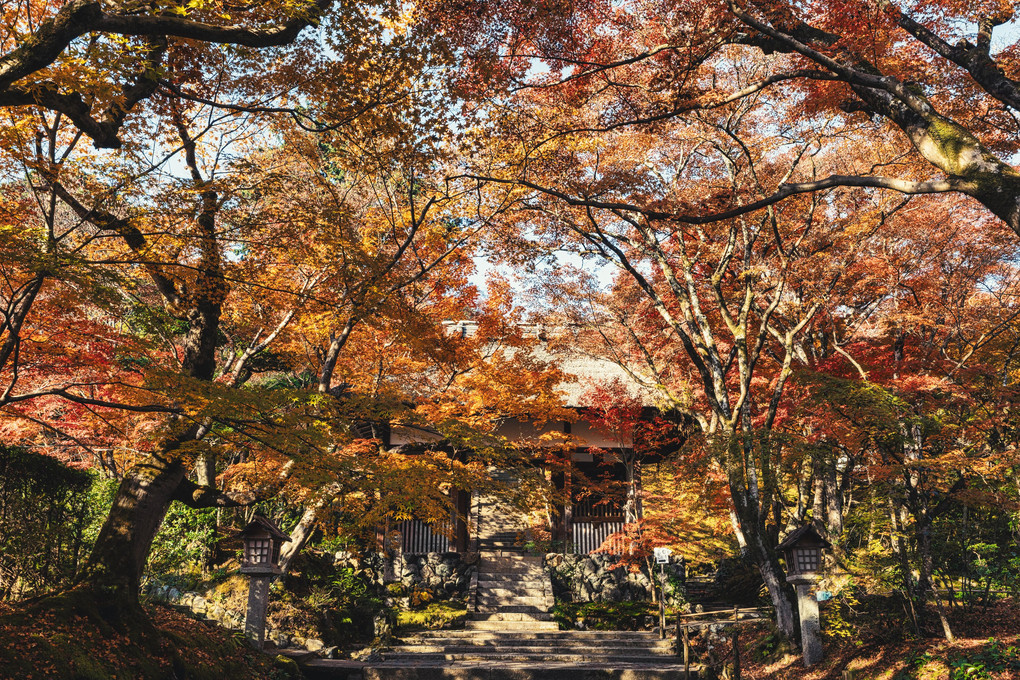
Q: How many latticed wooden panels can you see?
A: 2